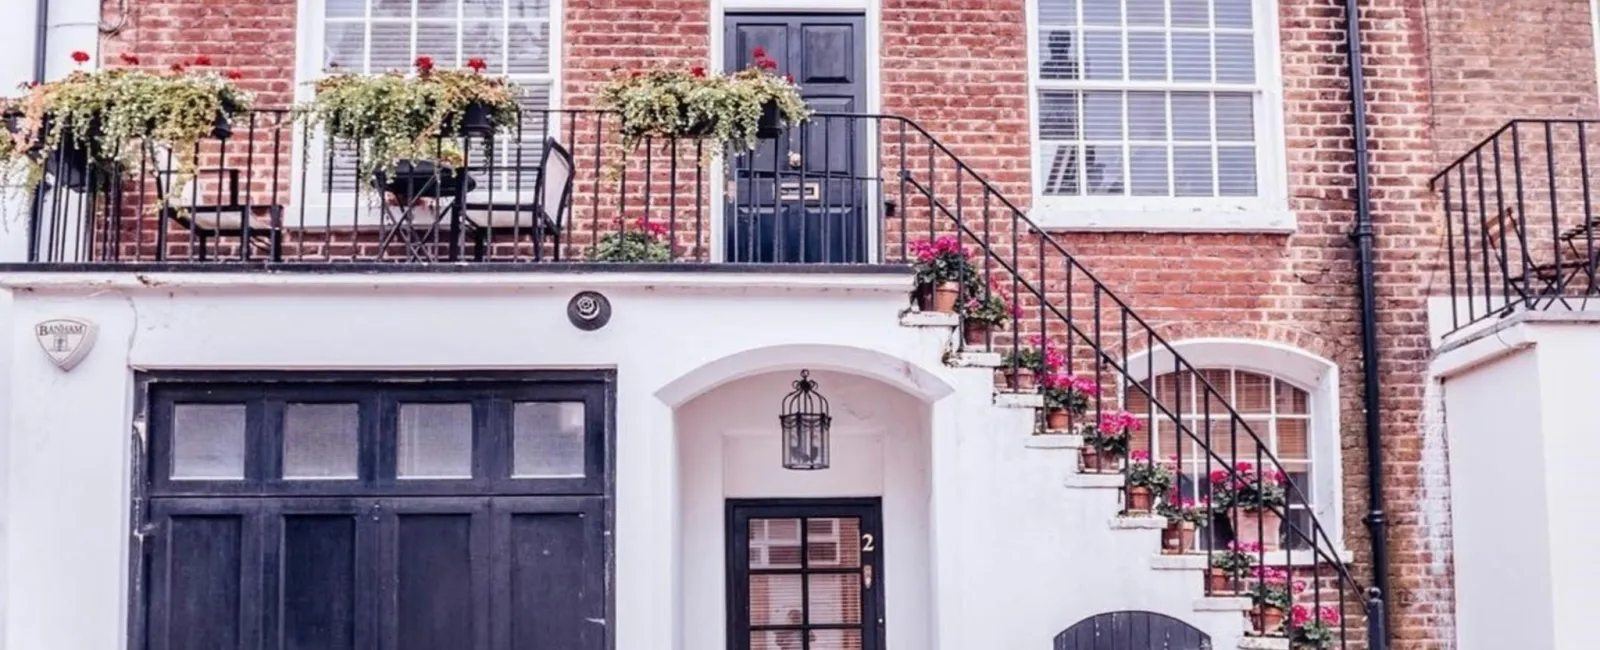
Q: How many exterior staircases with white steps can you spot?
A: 1